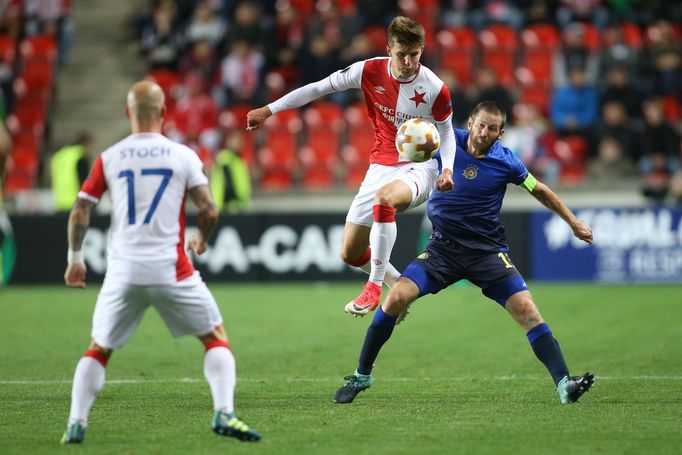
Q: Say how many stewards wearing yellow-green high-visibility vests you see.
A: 2